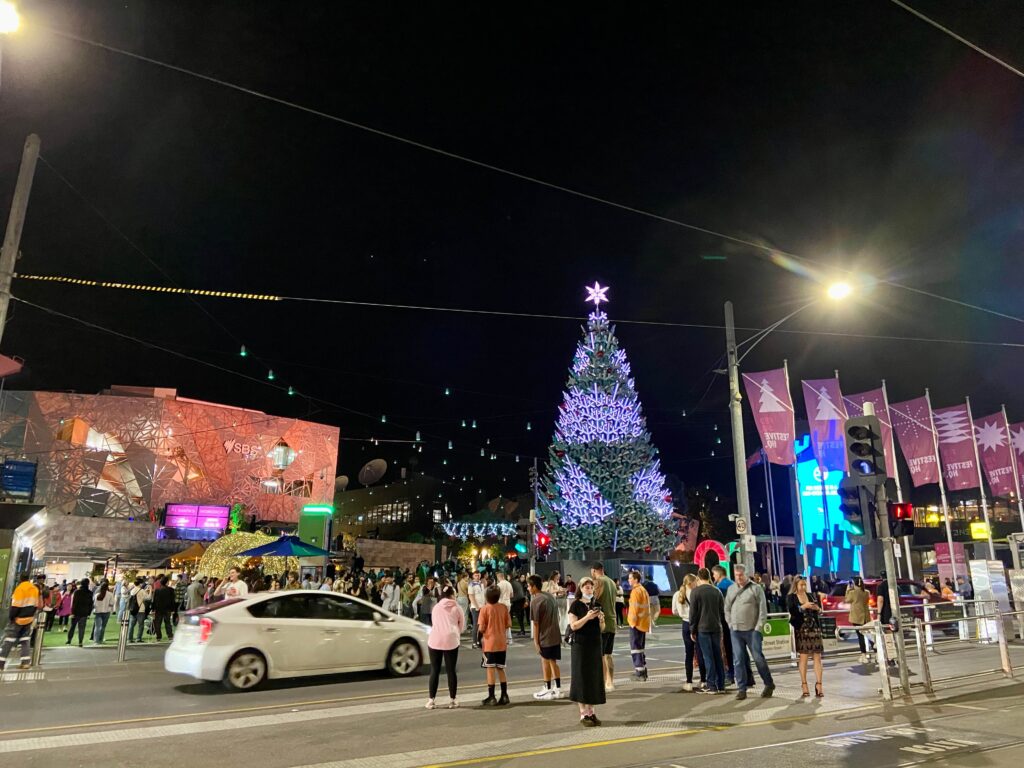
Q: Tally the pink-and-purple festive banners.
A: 7